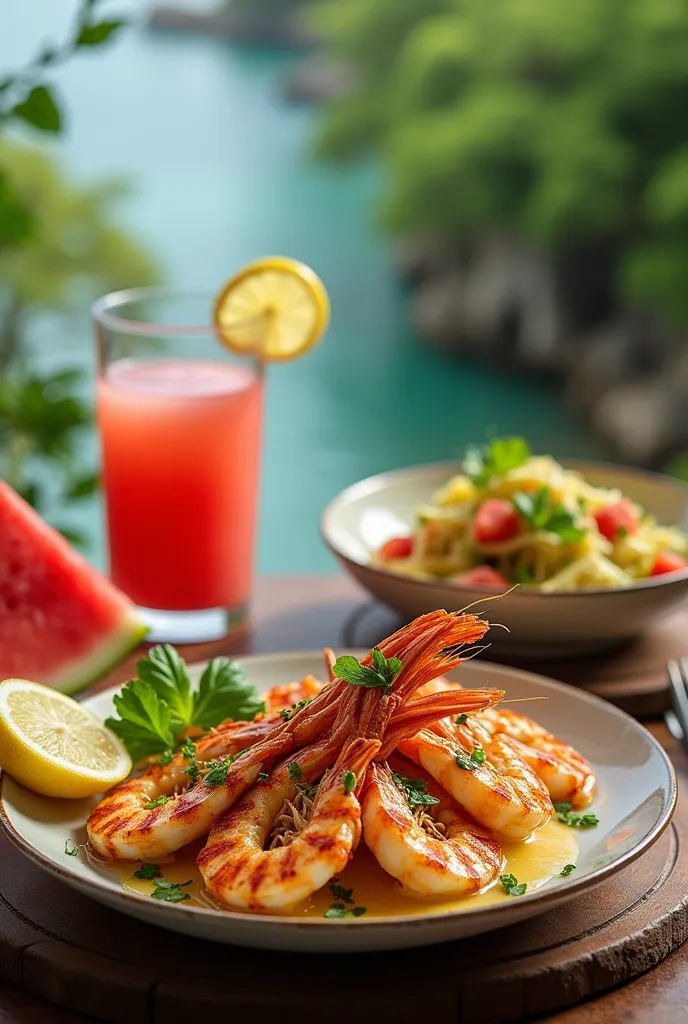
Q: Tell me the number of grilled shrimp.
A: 5